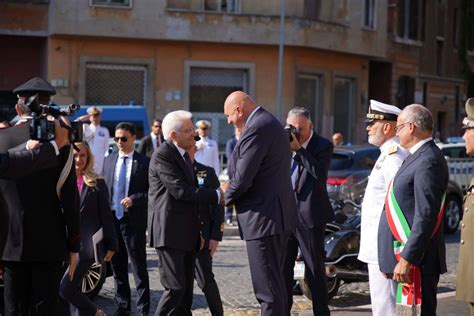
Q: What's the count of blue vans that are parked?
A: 1